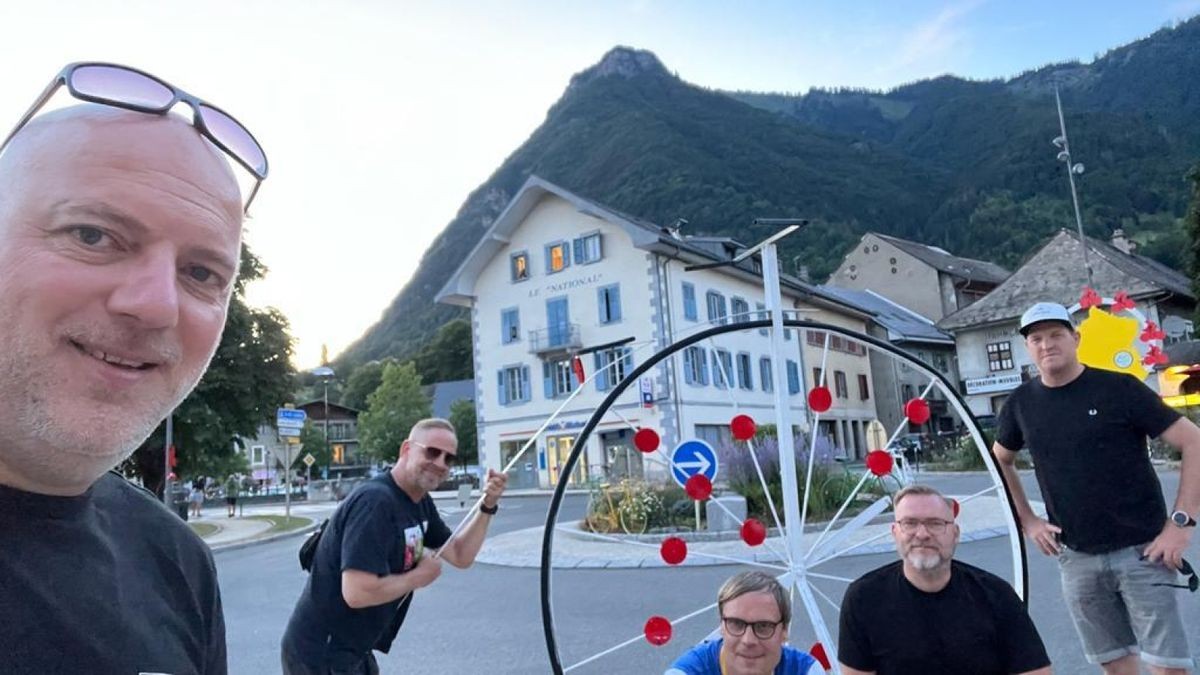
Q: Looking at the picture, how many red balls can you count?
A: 11